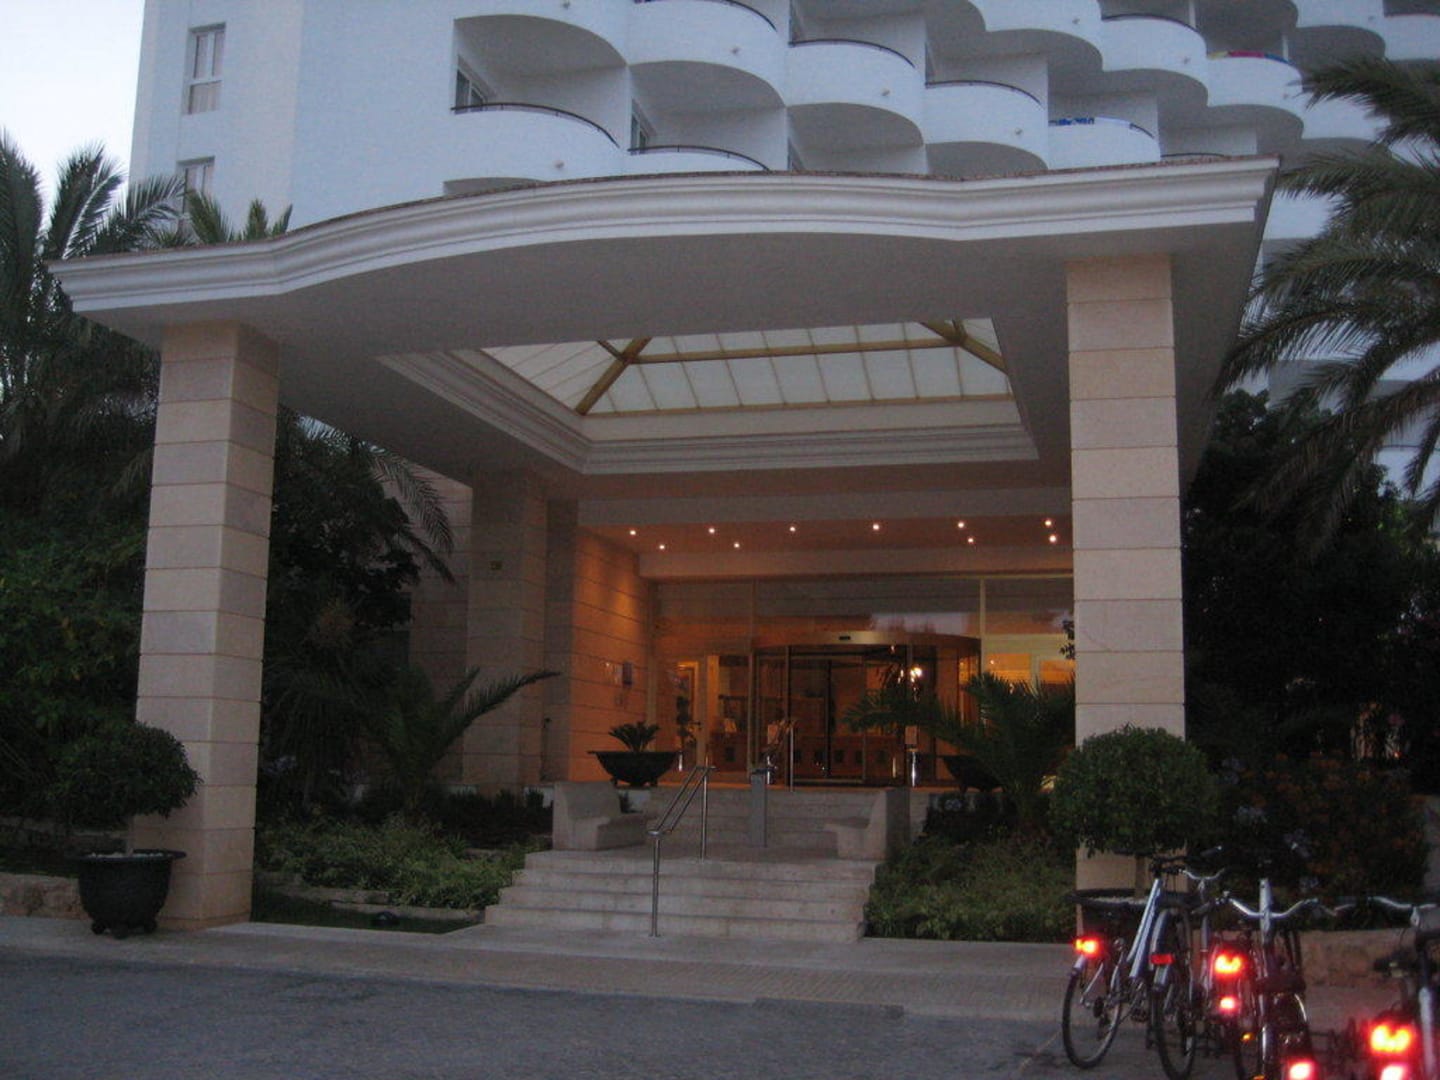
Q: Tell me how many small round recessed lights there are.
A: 10